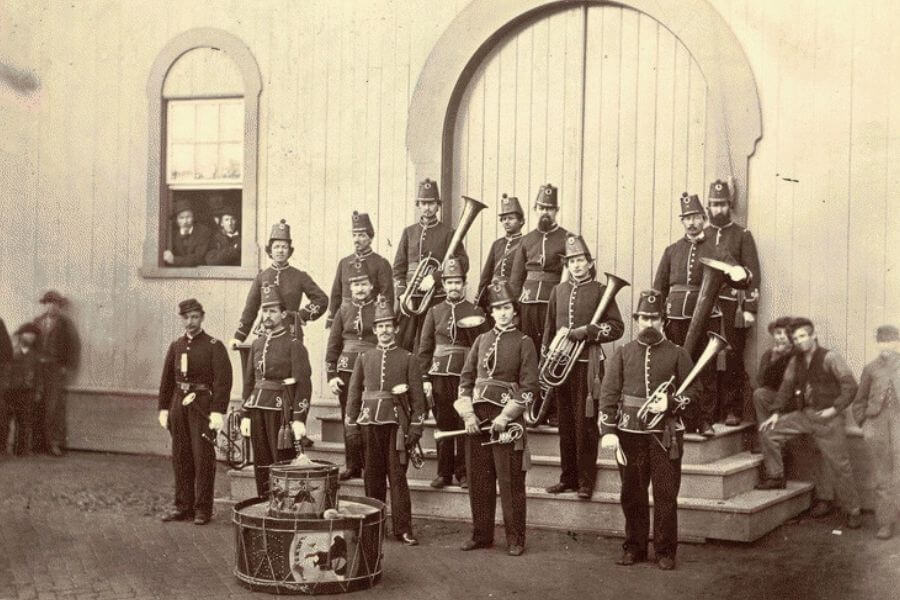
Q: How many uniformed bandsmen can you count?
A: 15